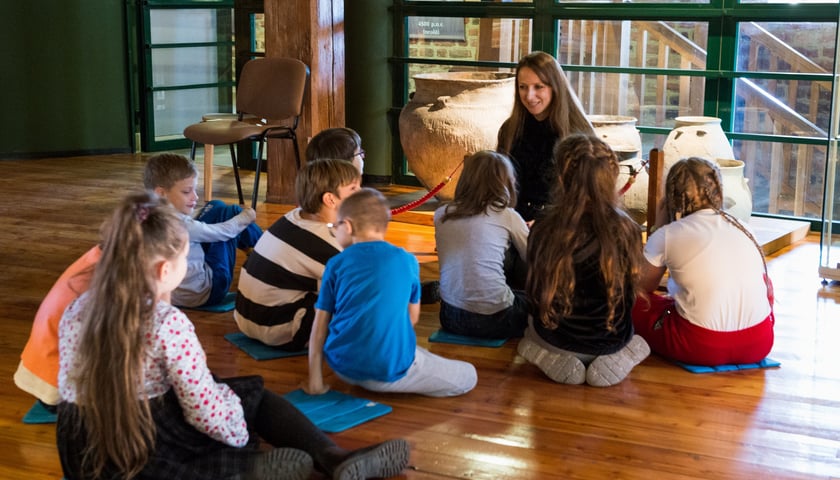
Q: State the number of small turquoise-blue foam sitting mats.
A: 6